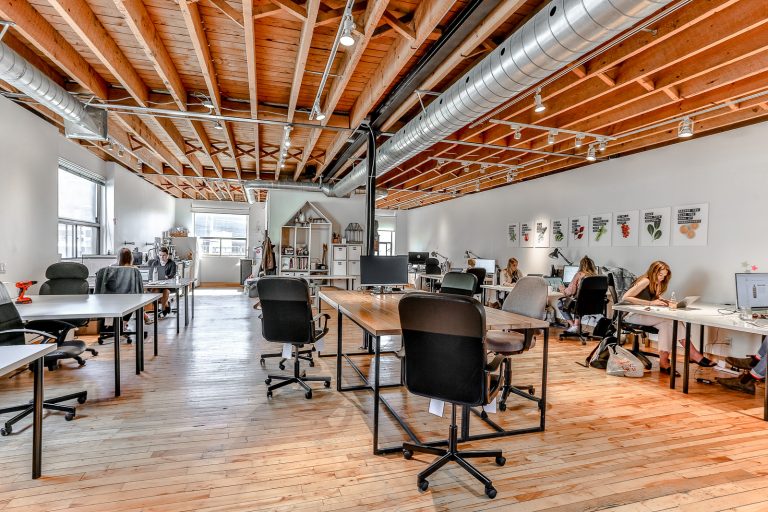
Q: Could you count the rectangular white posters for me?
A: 9